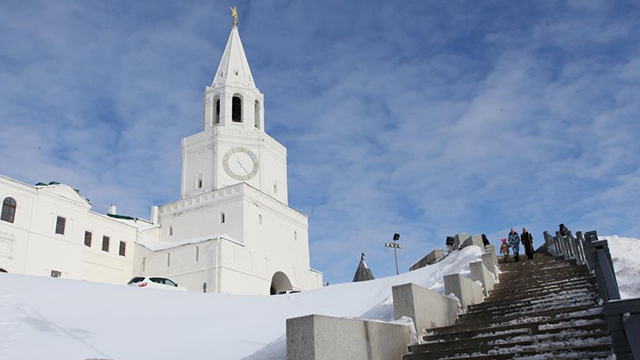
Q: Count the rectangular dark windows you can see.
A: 4